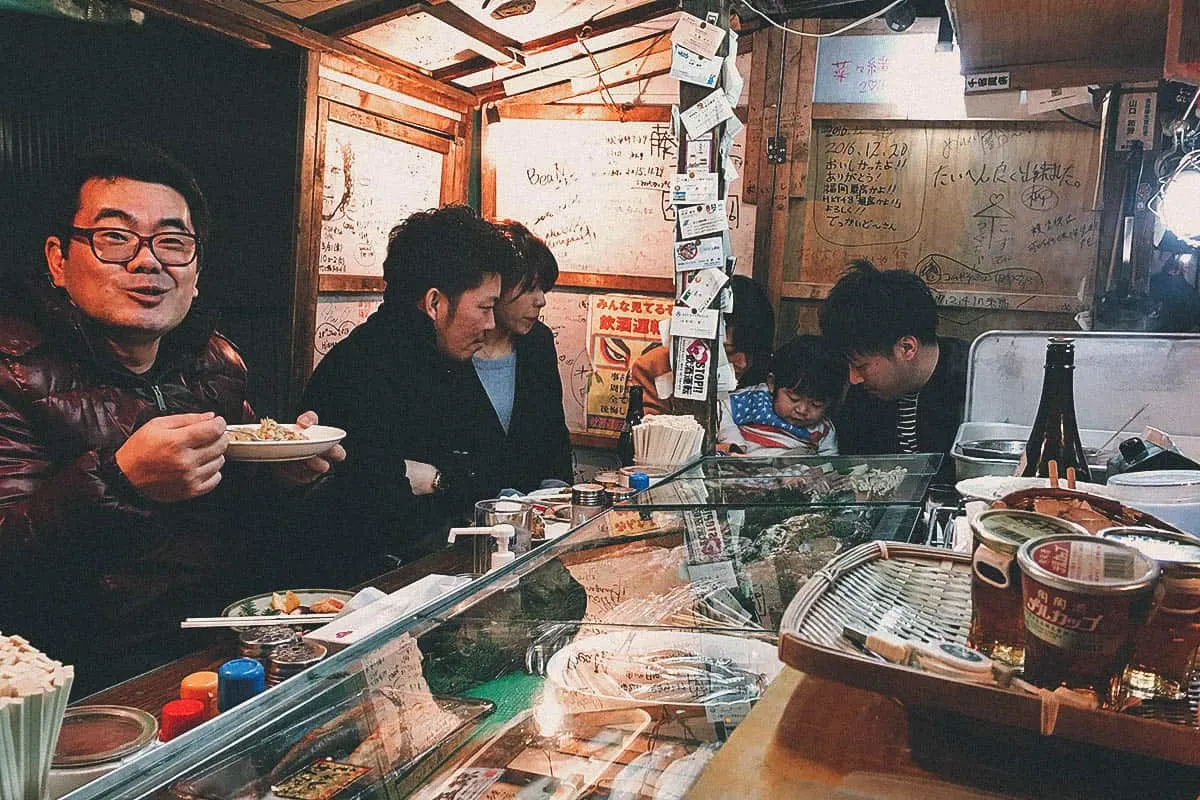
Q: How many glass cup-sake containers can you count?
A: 3